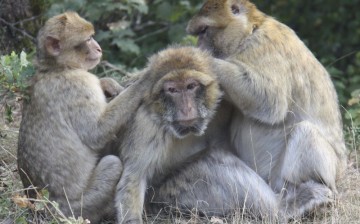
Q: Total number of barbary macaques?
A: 3